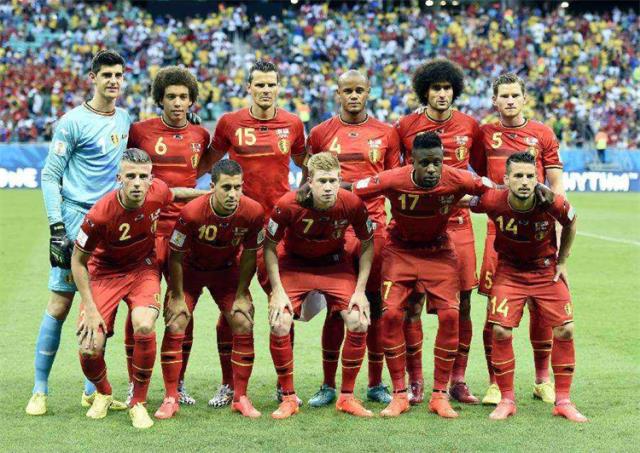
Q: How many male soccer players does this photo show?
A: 11